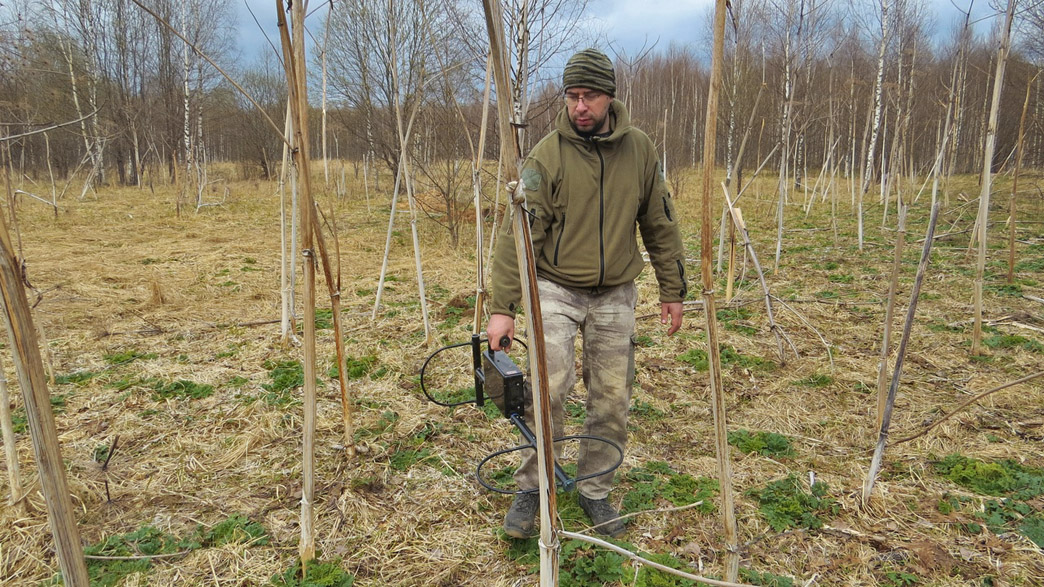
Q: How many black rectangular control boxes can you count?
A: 1